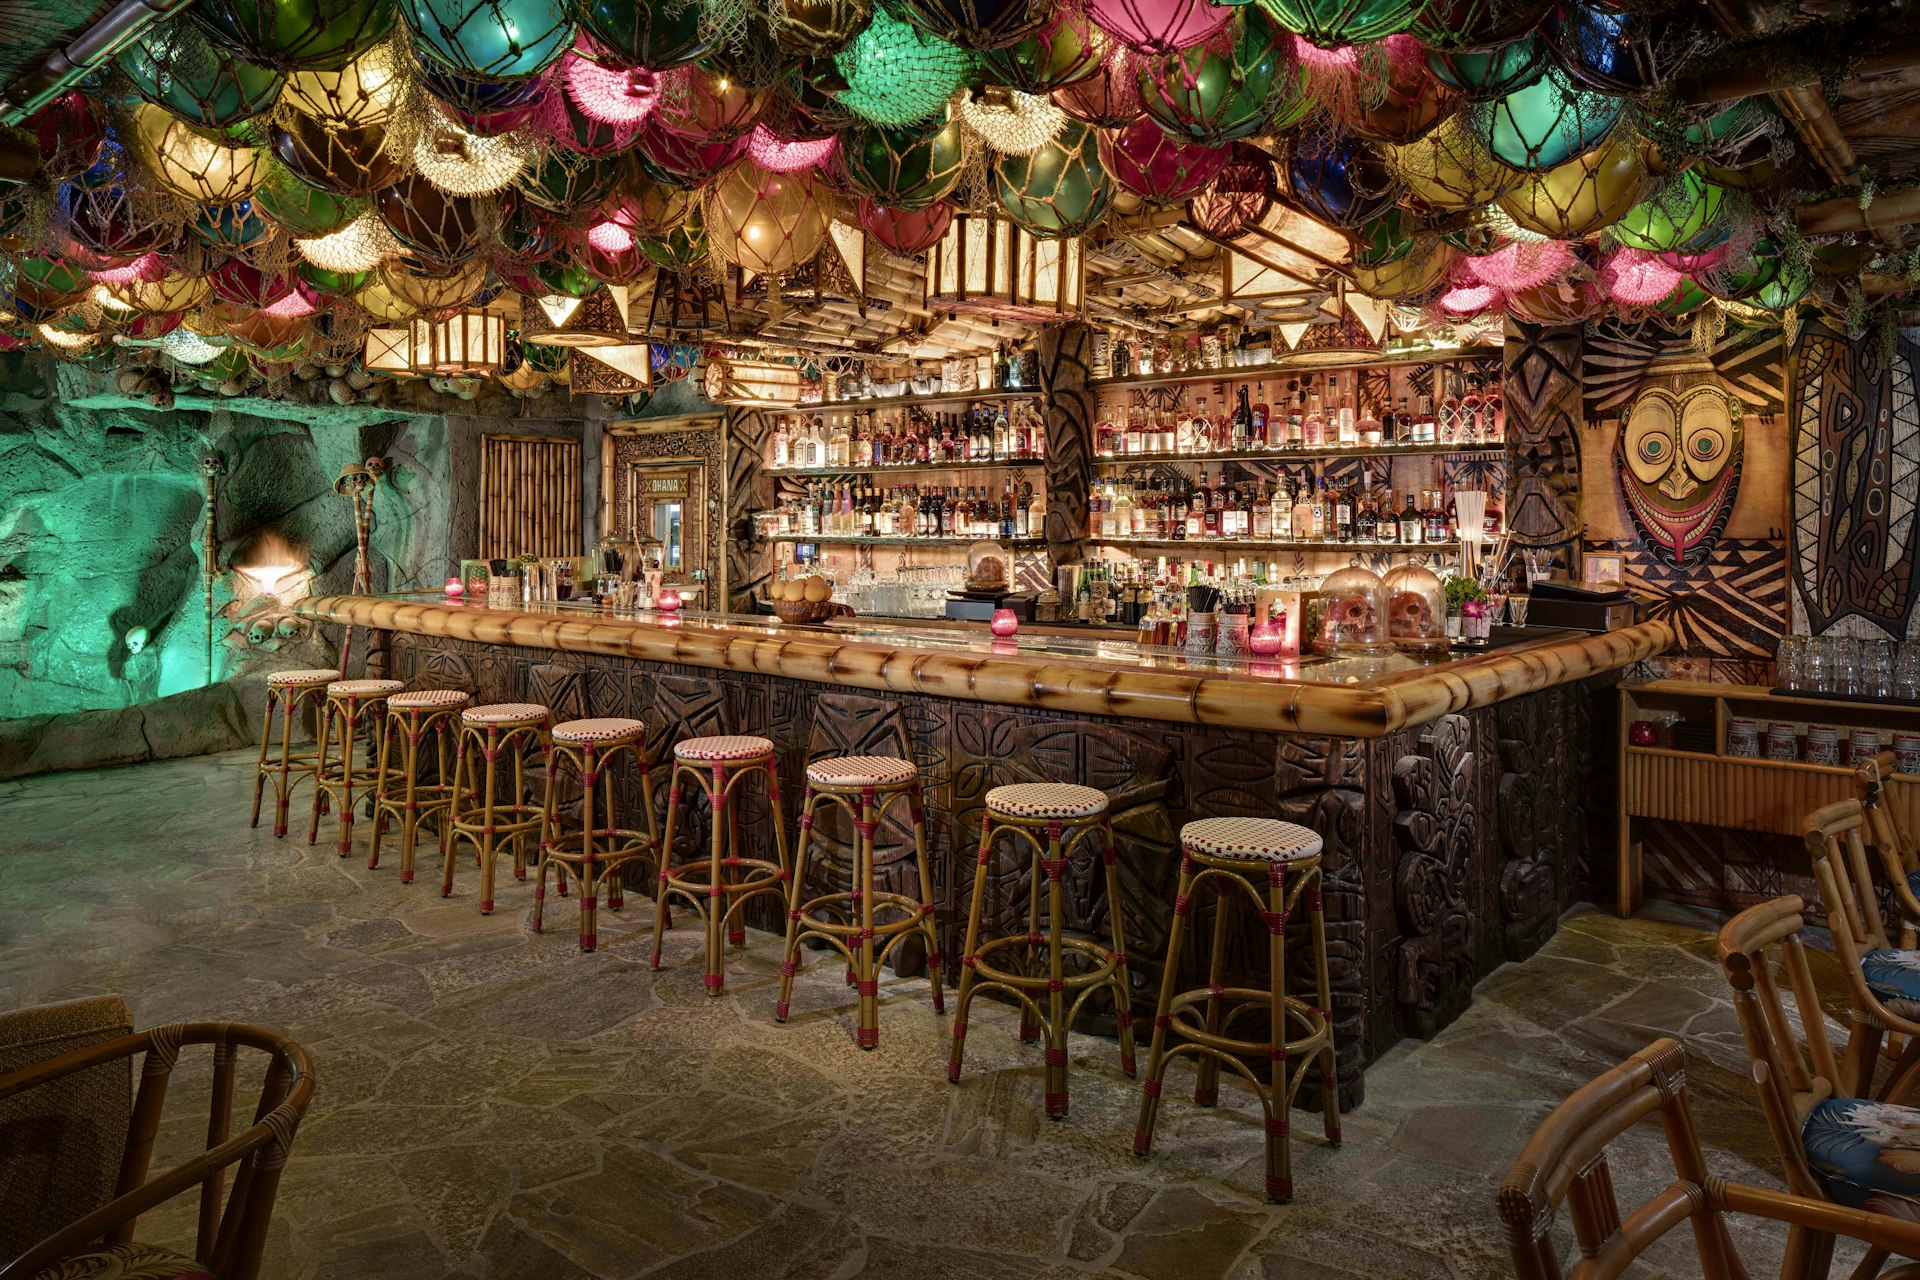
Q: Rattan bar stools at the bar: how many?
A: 9